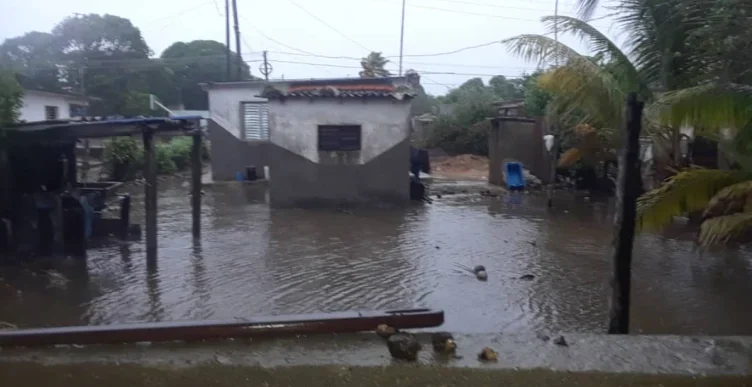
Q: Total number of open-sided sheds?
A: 1